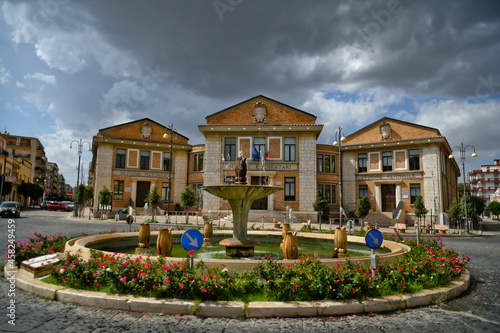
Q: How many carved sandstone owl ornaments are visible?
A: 0